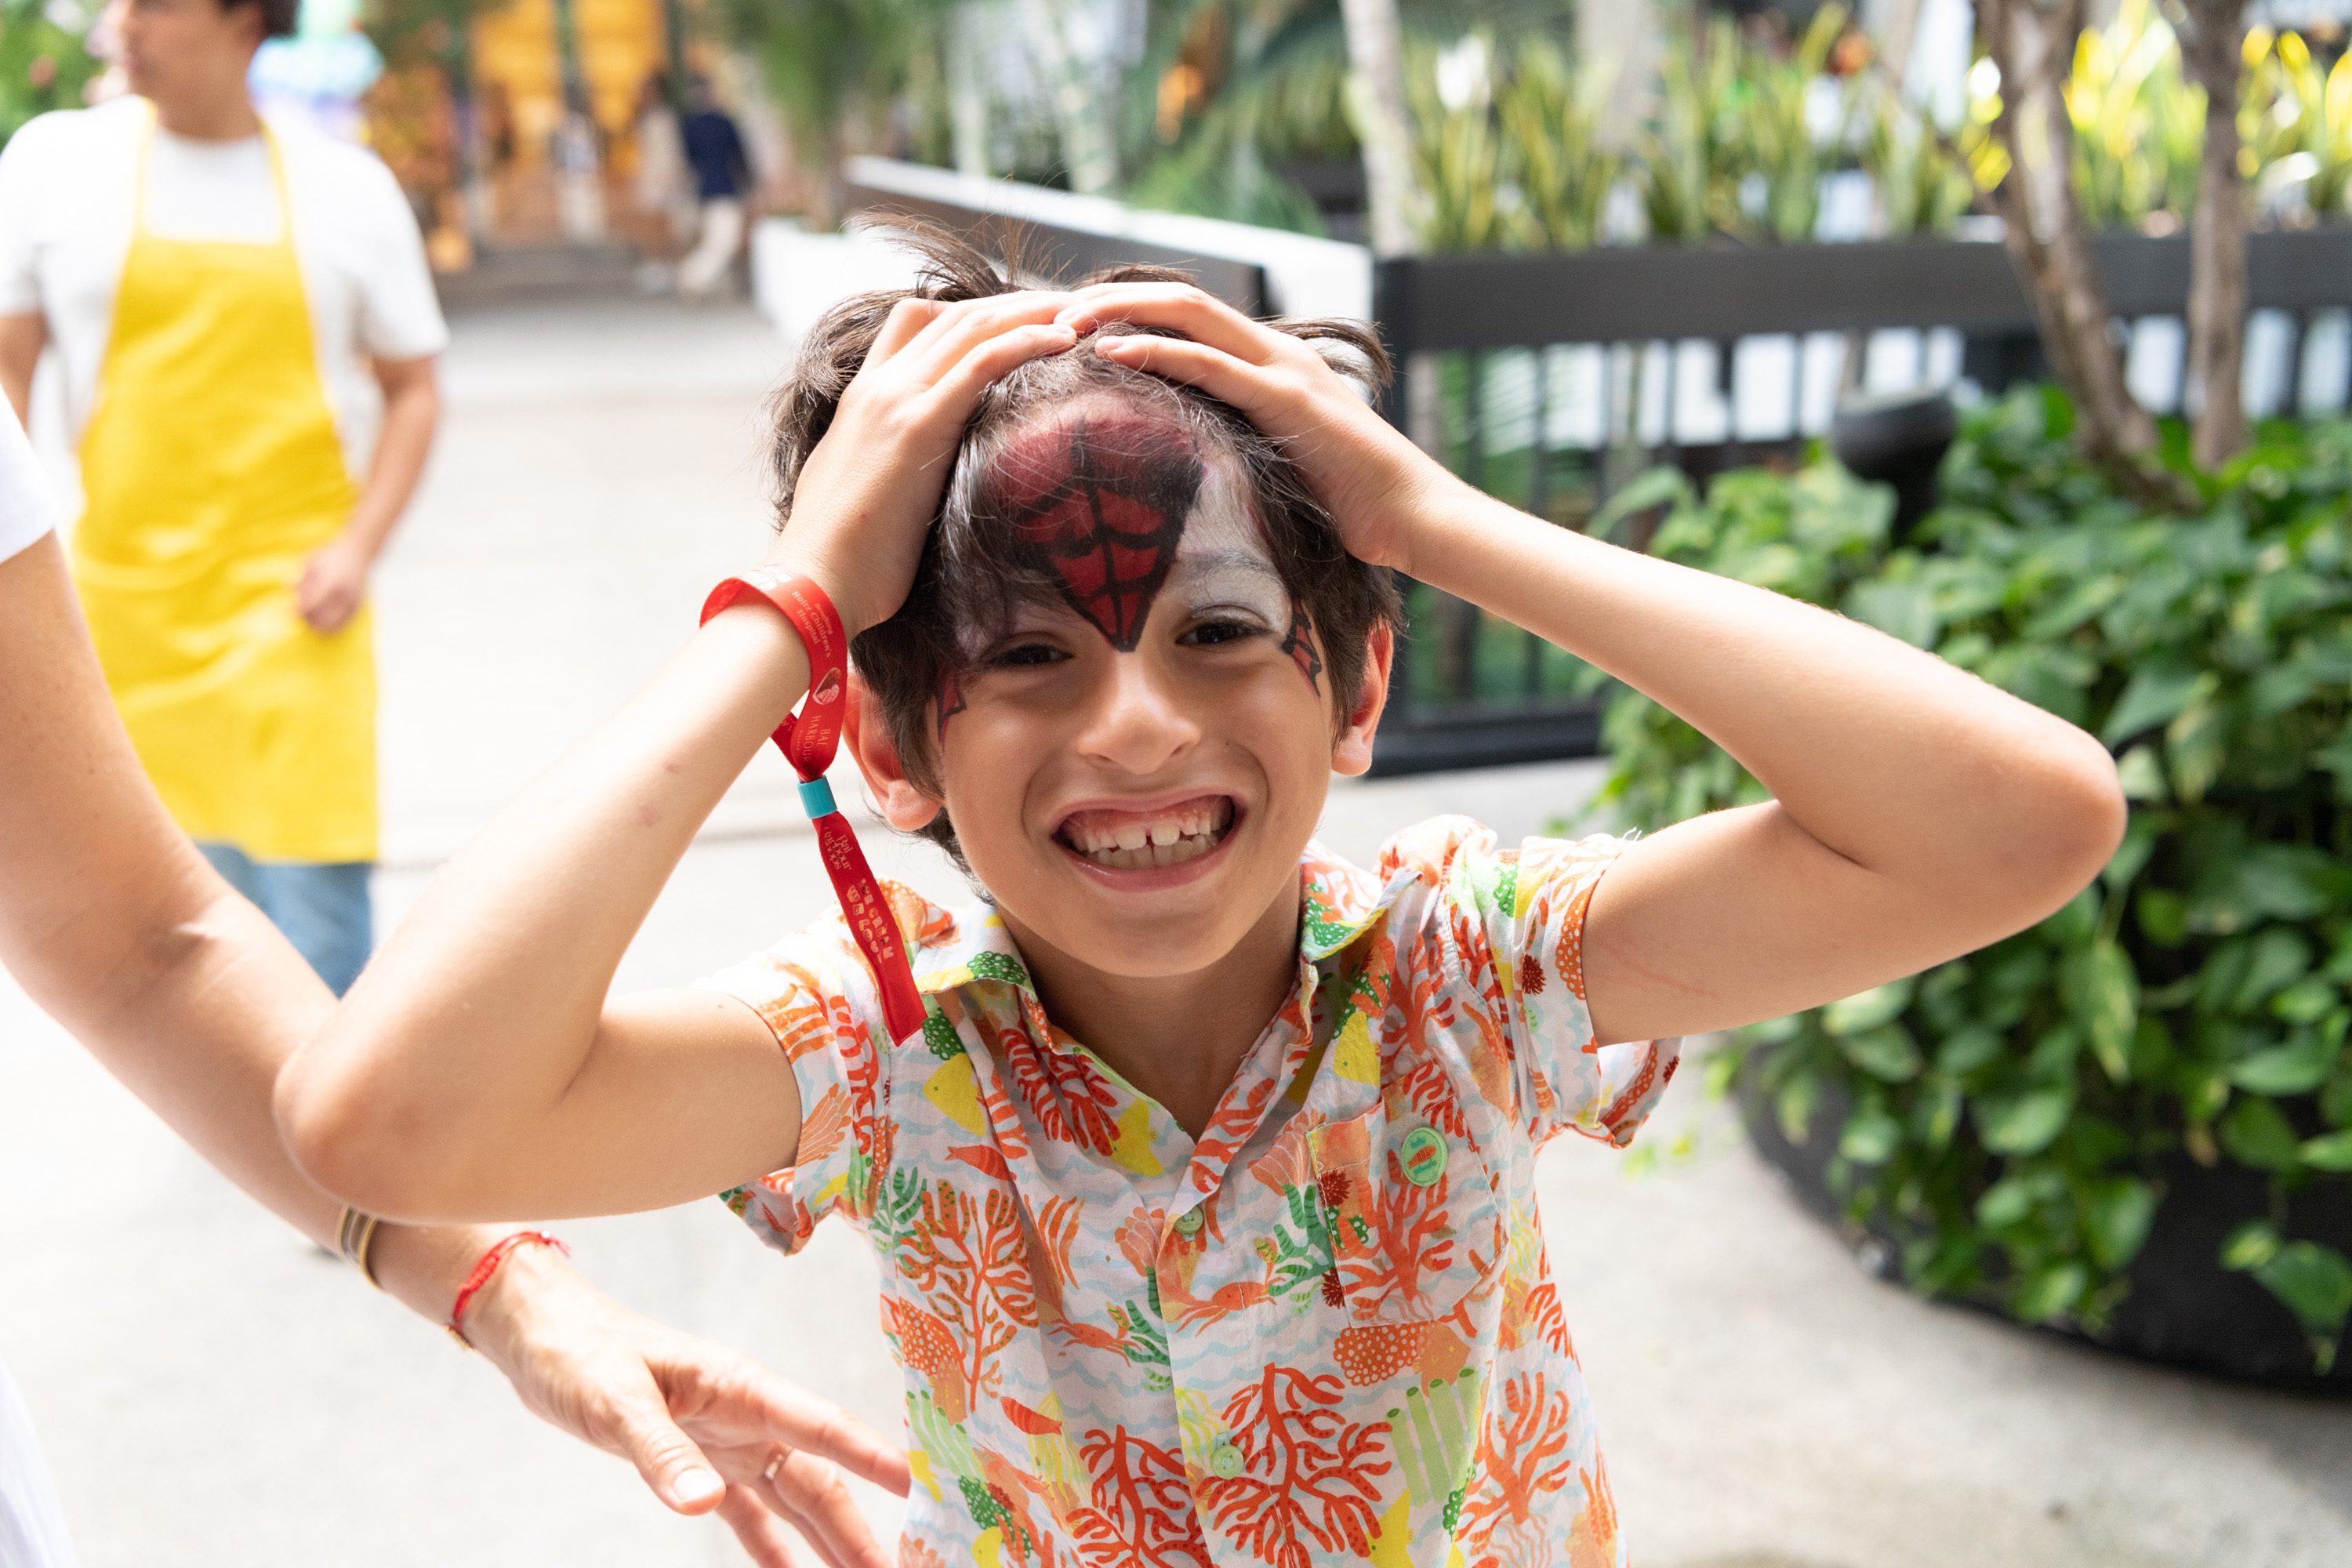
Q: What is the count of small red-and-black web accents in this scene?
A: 2